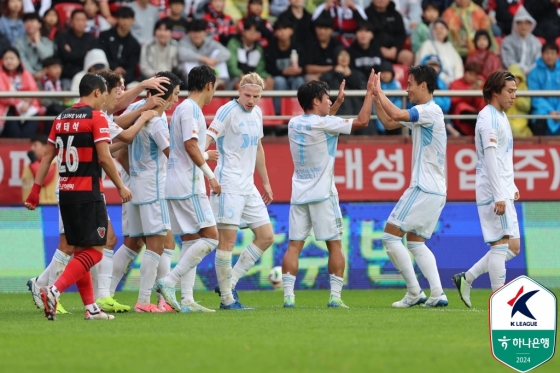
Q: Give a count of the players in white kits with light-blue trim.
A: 9